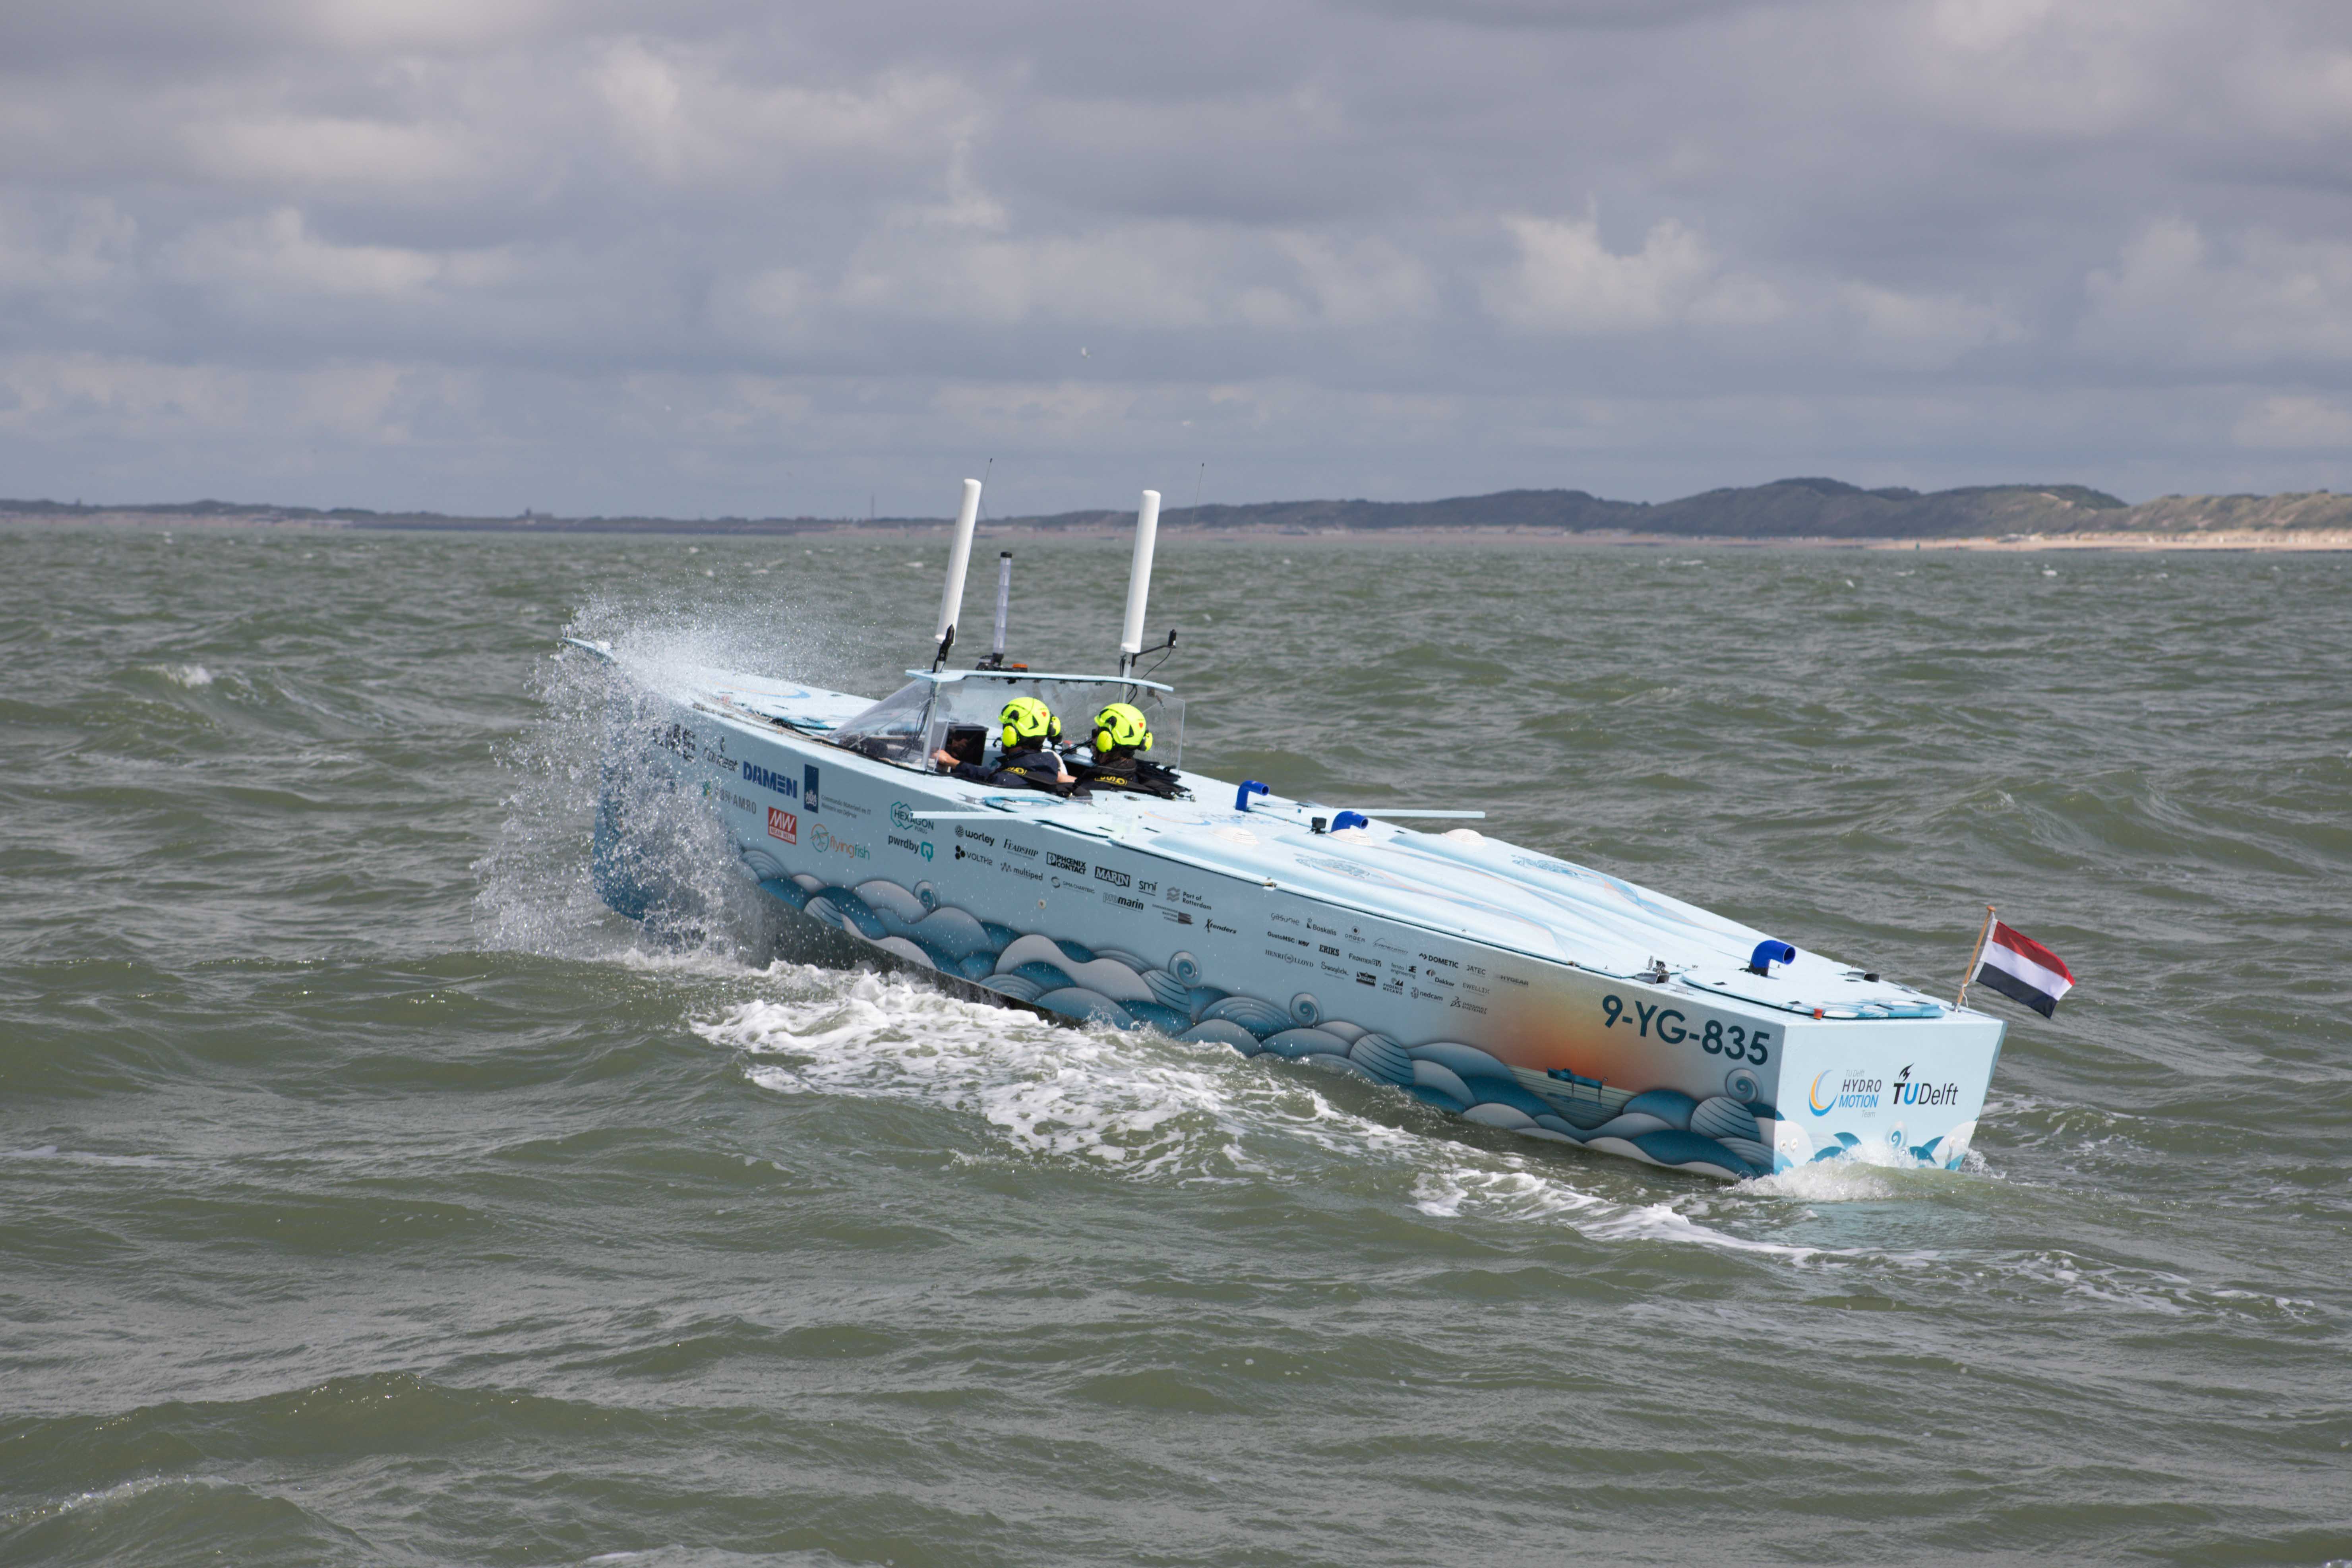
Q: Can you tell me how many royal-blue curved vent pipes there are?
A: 3